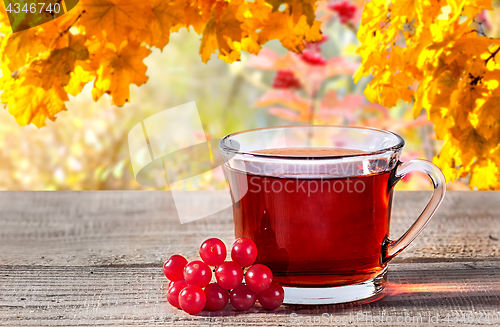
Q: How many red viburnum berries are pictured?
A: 11